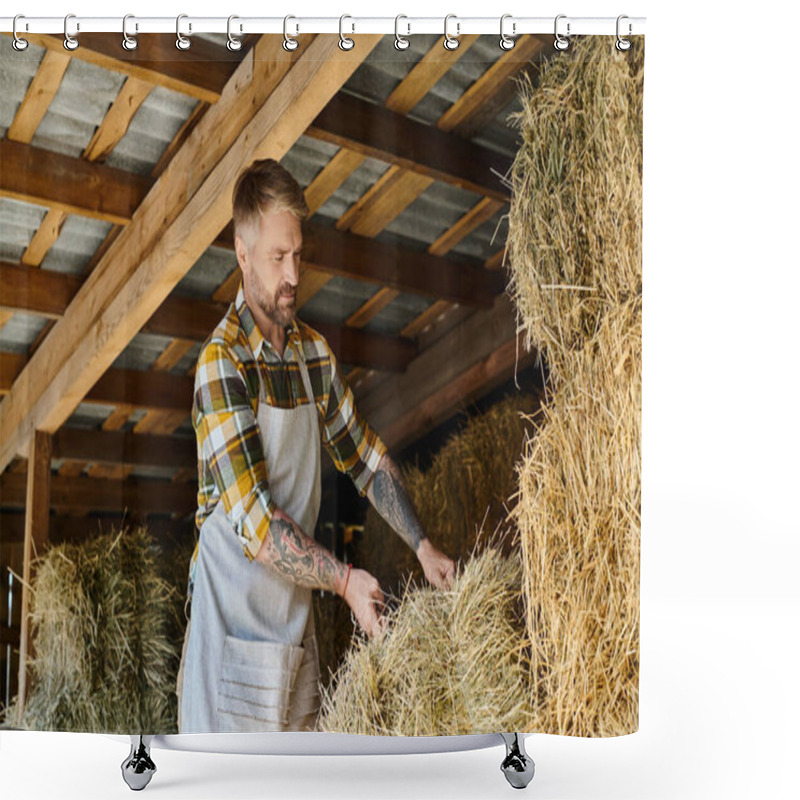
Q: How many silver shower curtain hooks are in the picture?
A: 12